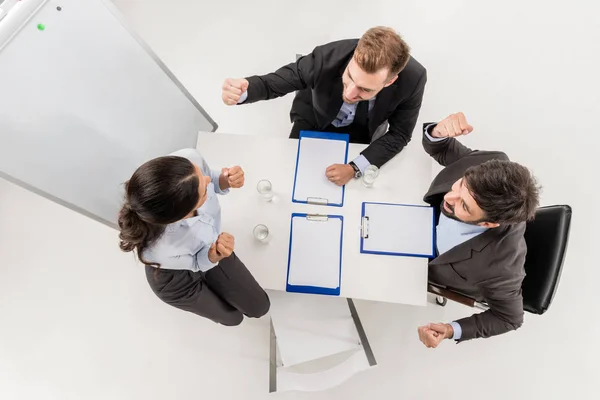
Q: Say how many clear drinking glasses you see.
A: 3